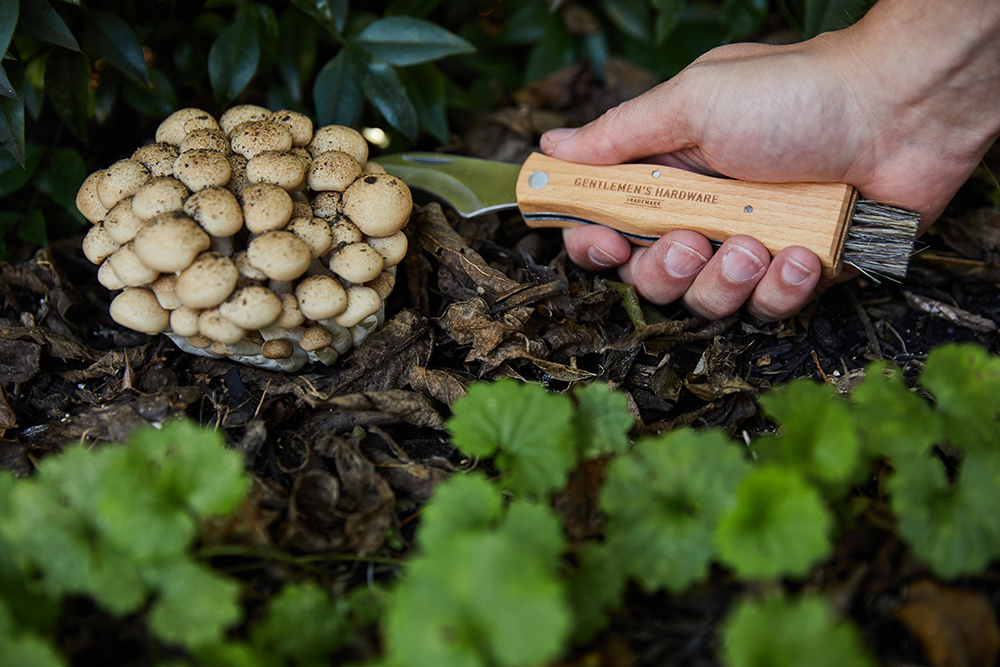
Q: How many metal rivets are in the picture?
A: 3